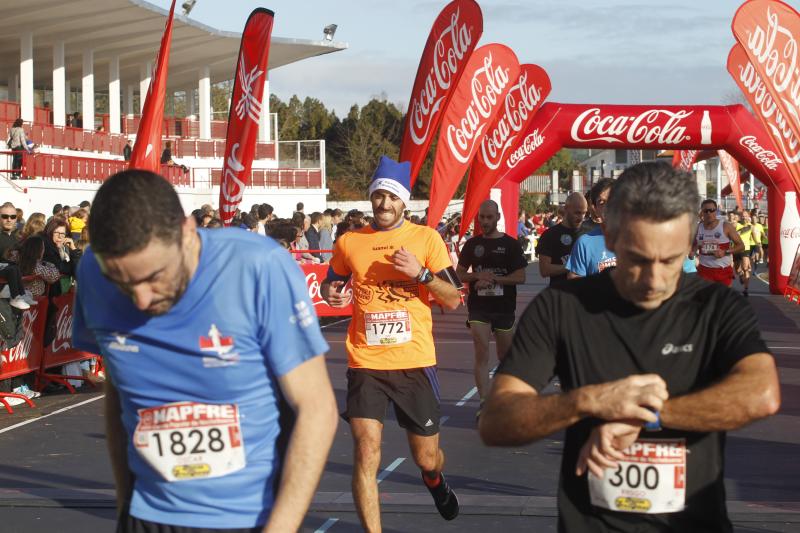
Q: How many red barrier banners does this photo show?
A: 3